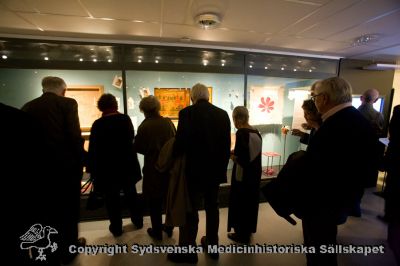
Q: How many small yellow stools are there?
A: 0